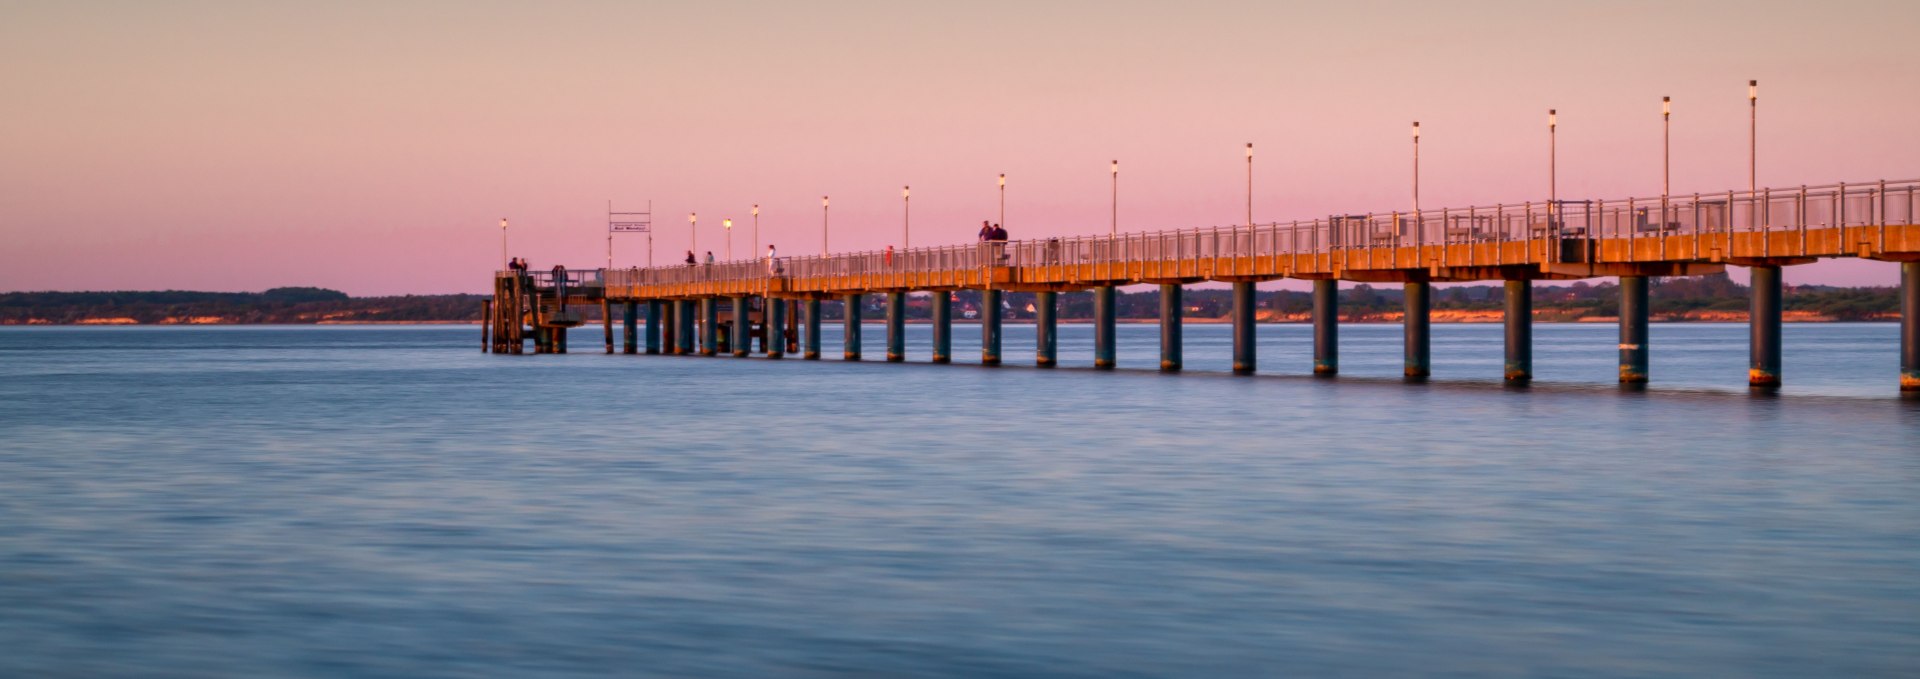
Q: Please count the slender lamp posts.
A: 13